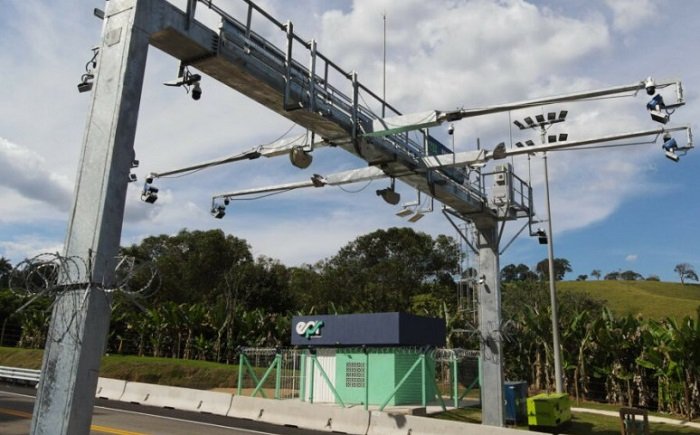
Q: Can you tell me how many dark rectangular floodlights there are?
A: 9